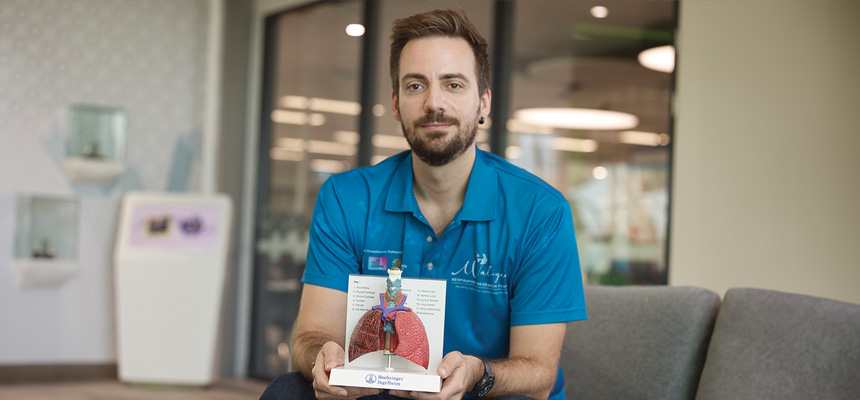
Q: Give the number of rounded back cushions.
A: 2